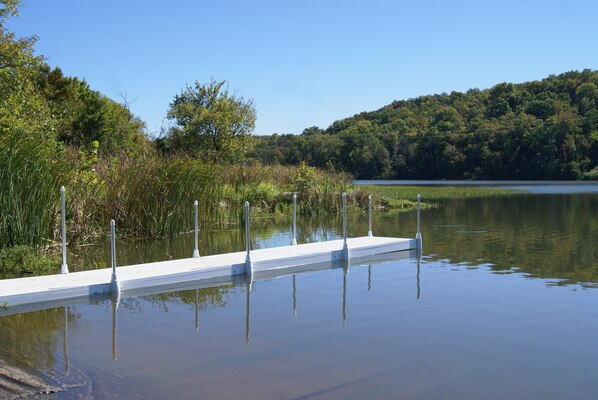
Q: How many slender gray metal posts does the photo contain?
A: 8